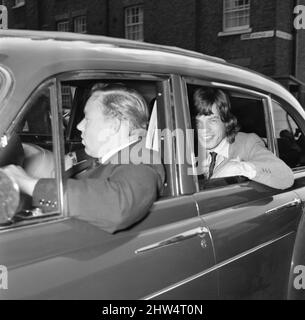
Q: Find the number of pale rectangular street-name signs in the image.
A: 2